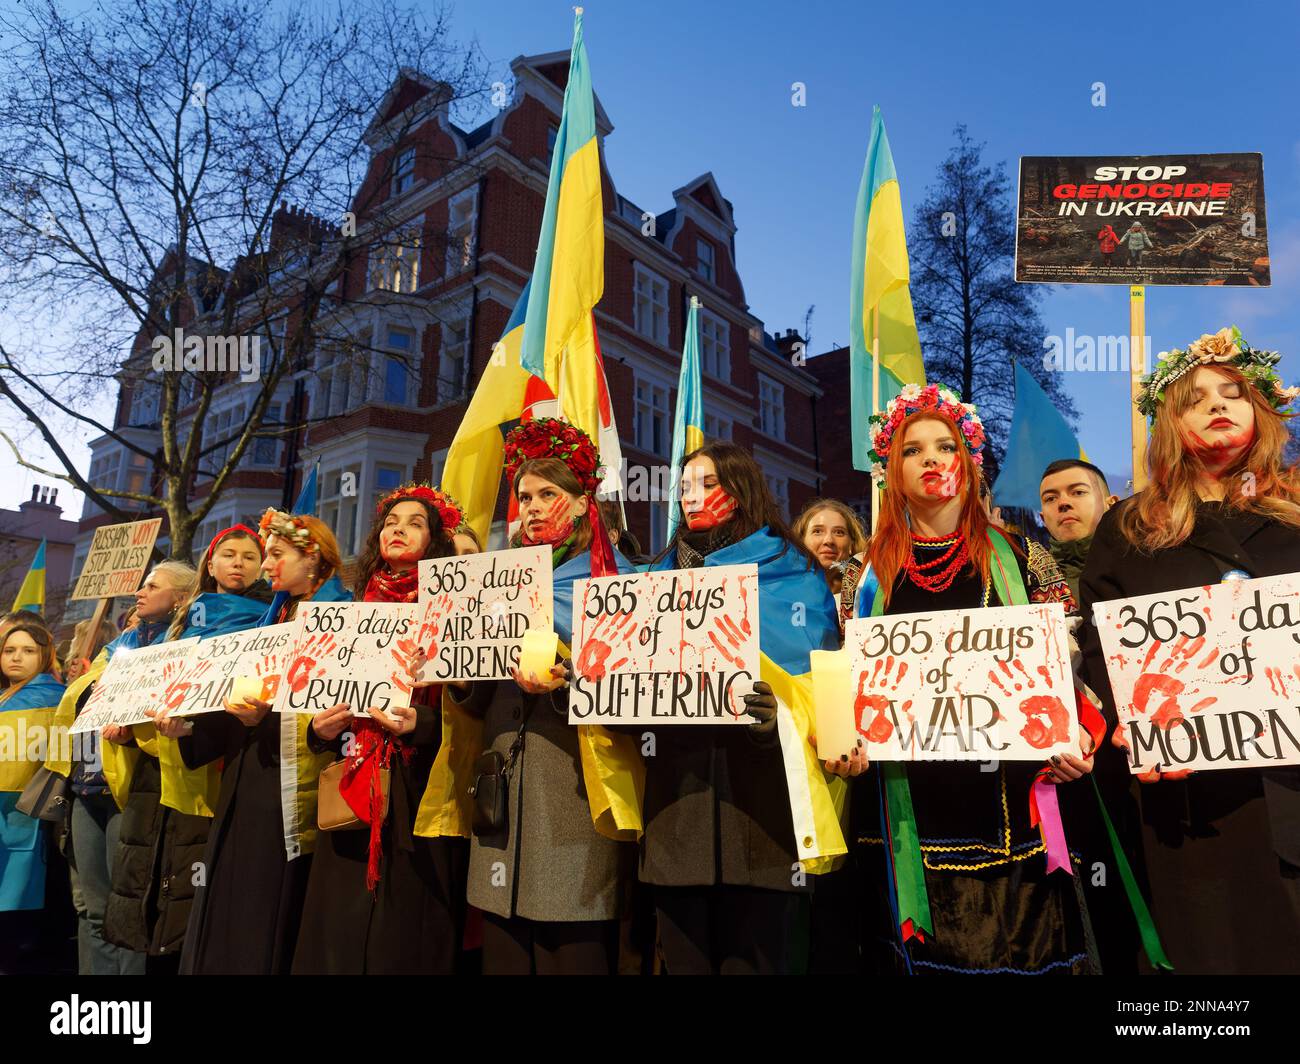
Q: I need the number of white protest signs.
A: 7